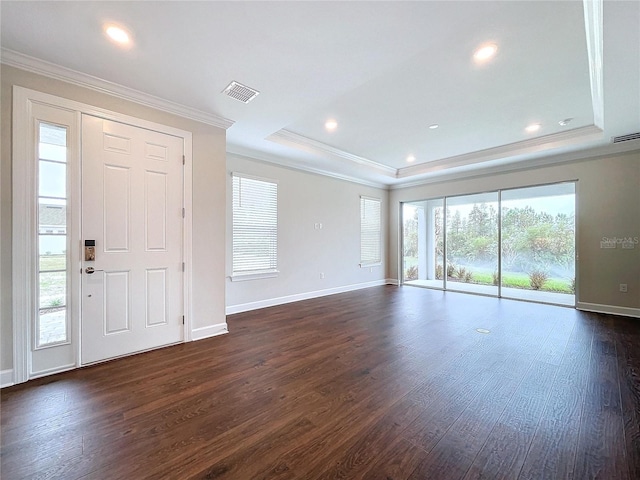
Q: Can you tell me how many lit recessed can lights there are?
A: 5